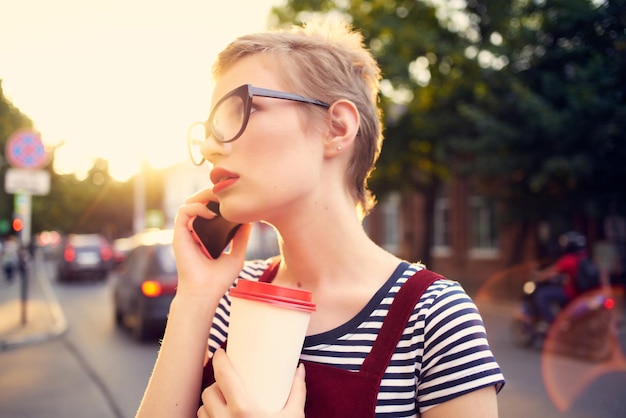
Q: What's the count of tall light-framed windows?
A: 3